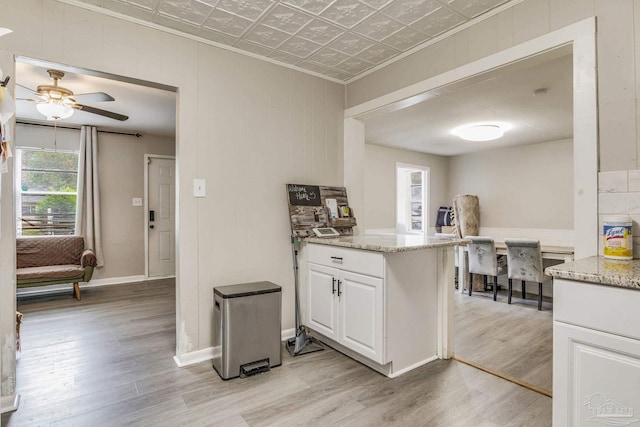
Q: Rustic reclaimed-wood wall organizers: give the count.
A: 1